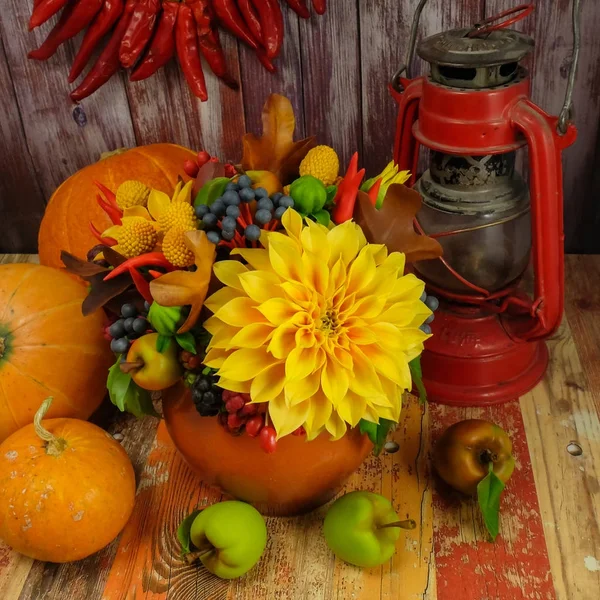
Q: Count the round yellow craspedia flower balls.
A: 5